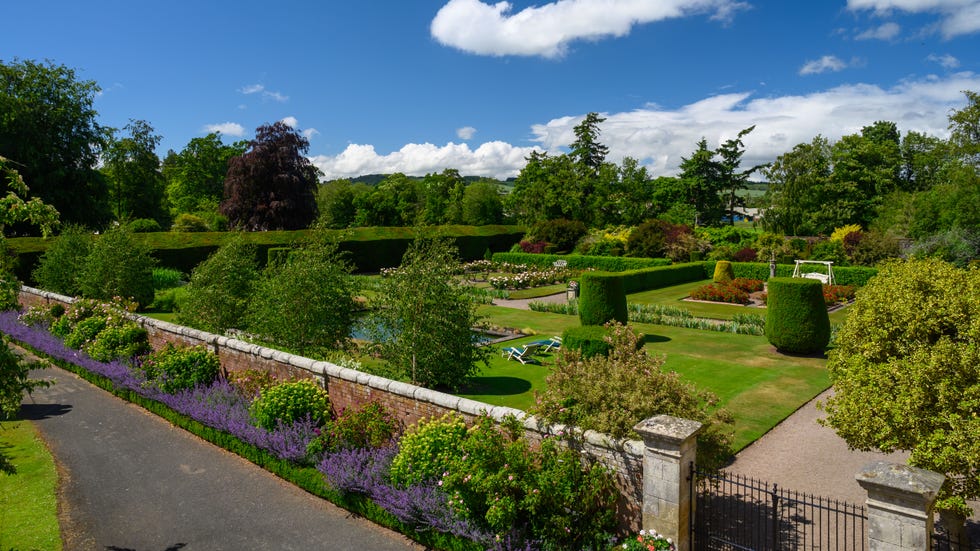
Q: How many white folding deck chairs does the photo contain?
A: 2